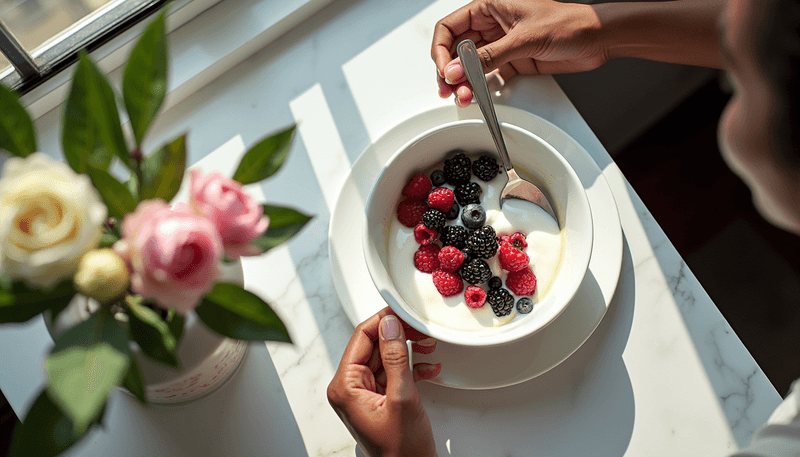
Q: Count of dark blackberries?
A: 8